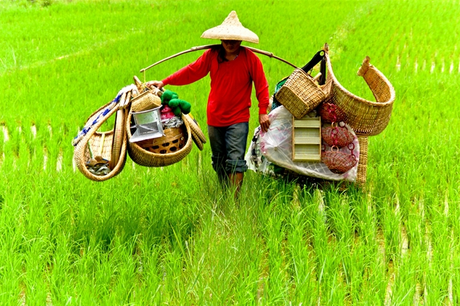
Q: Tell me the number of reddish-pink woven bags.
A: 3